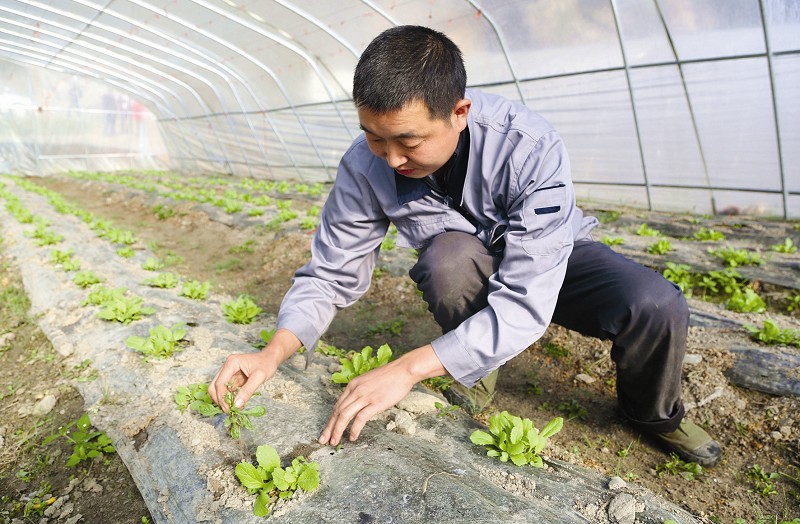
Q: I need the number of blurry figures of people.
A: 4